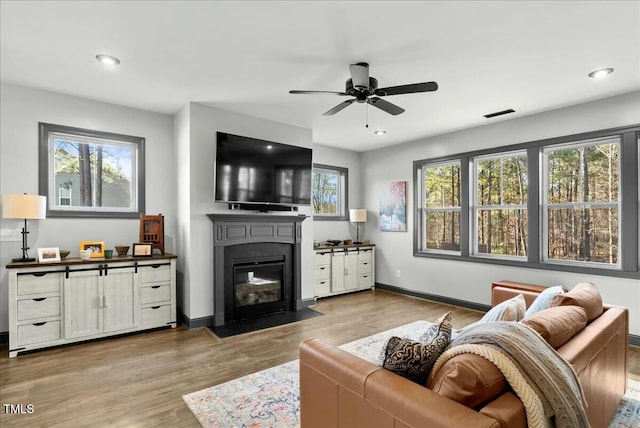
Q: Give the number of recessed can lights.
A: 3